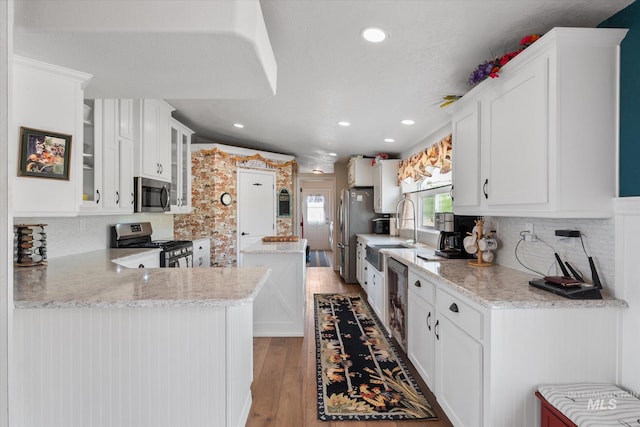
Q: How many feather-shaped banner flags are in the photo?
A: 0